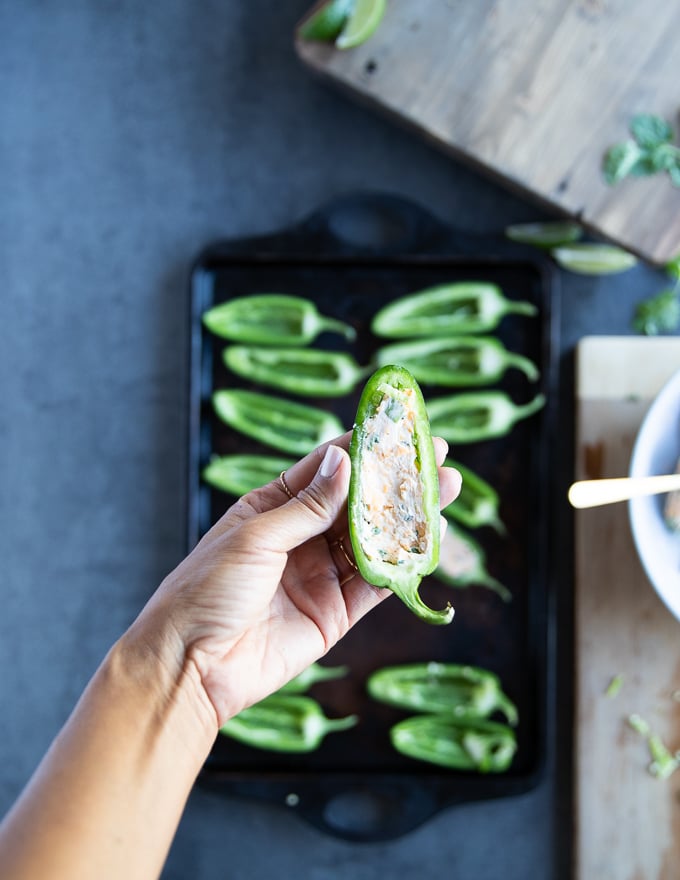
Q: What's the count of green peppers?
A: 14